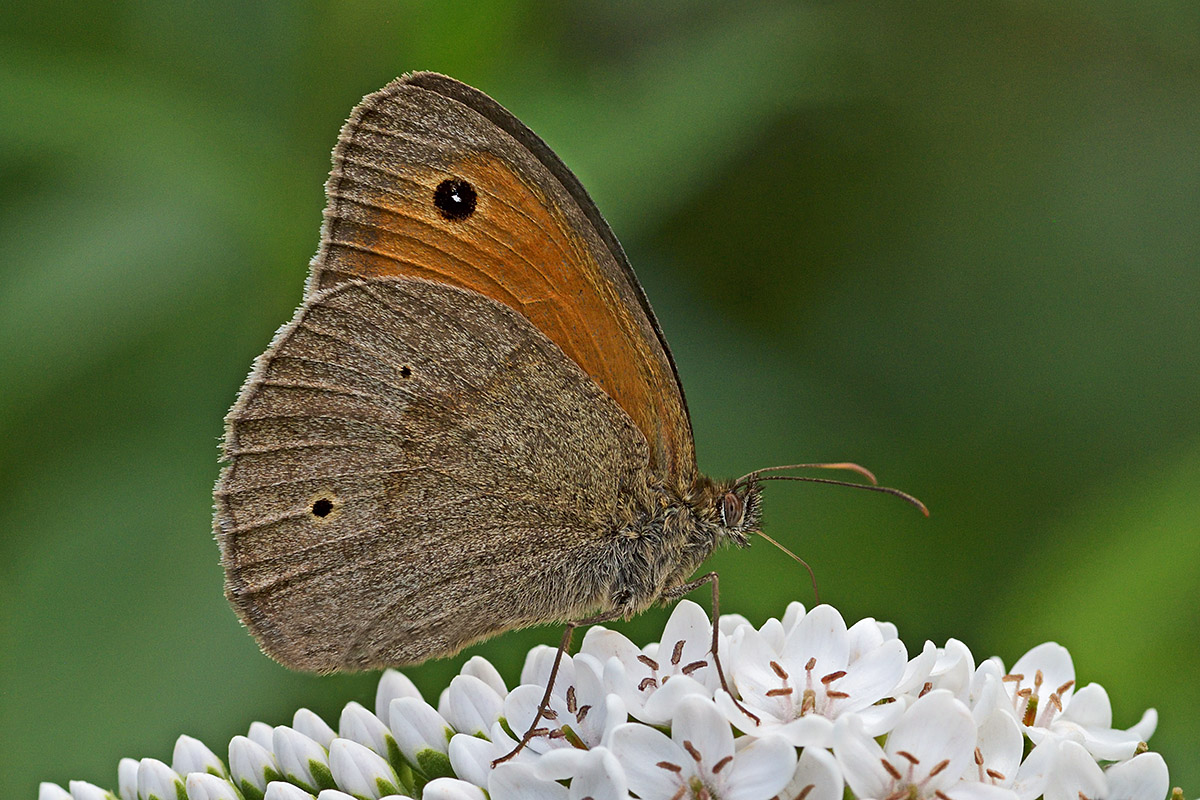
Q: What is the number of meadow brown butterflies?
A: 1